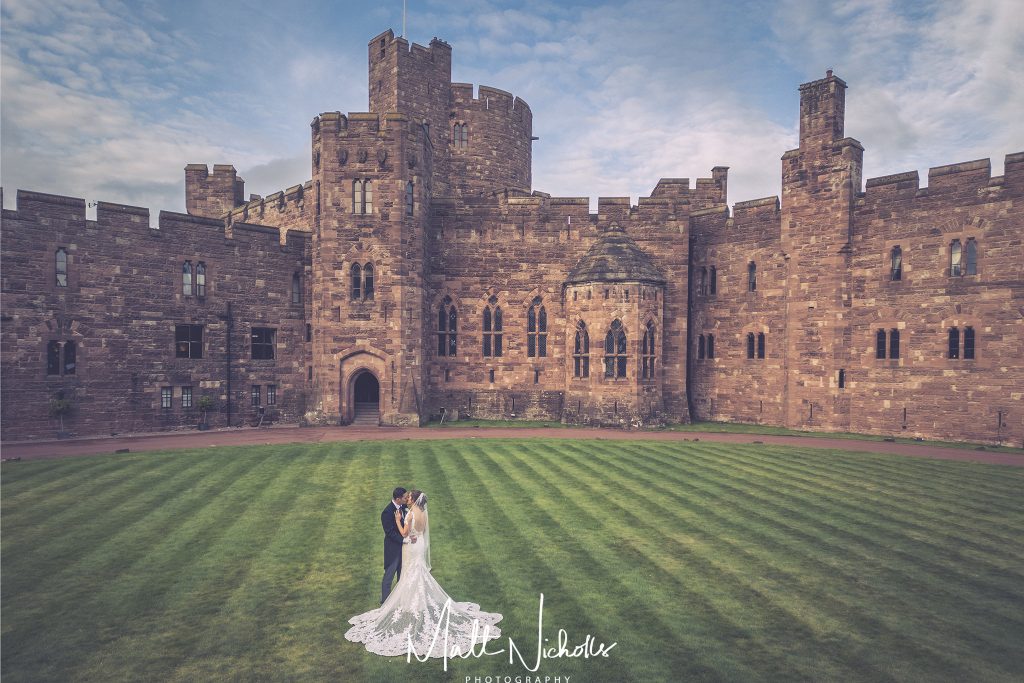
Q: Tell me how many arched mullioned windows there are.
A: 6